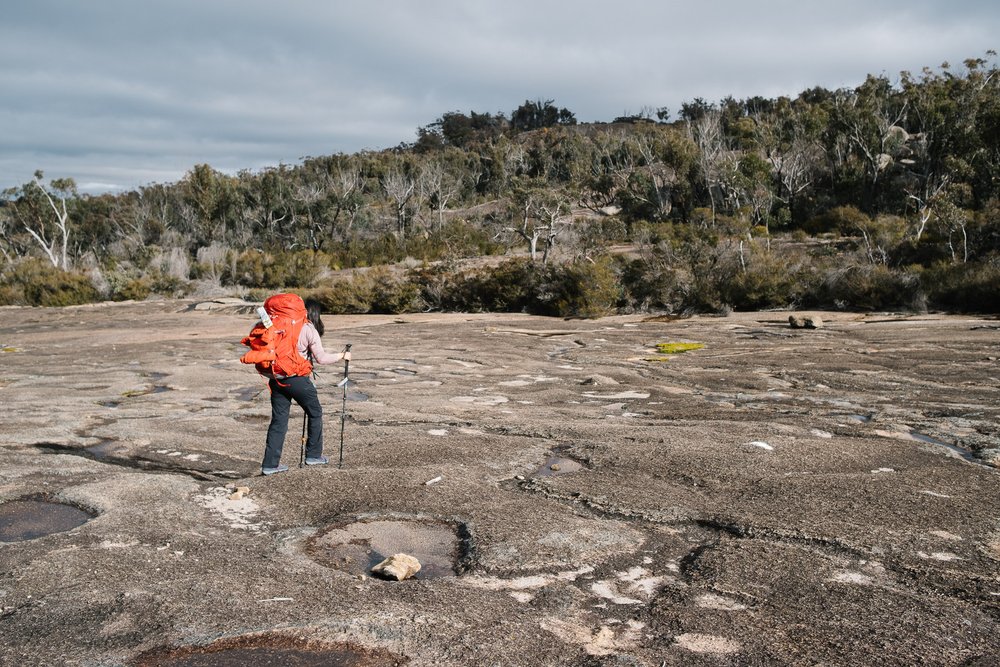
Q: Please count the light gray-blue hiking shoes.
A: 2